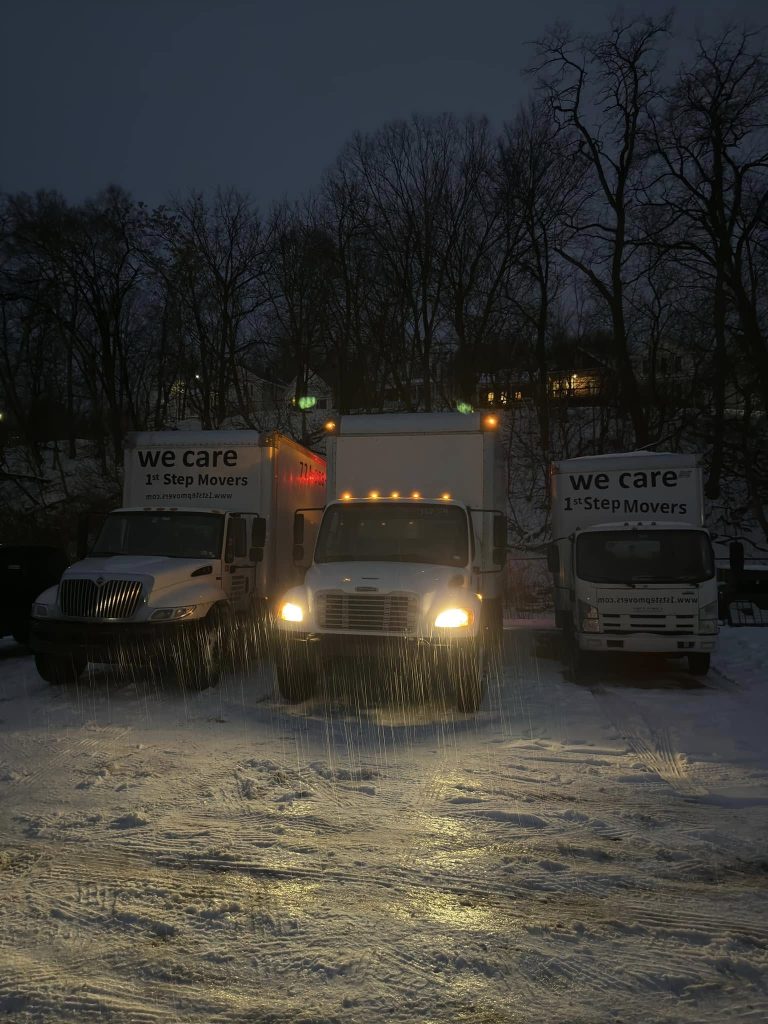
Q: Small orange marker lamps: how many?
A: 7